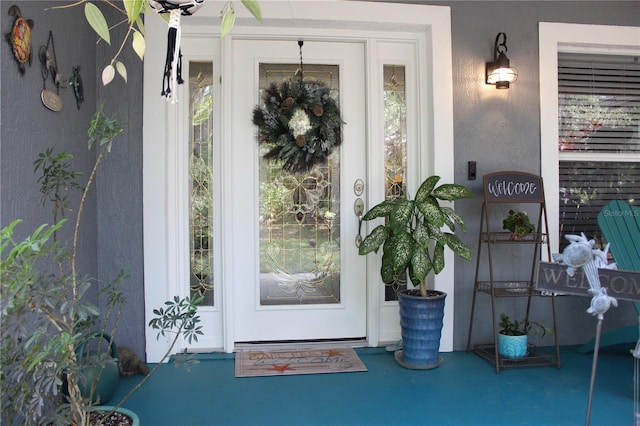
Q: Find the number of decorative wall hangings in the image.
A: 3